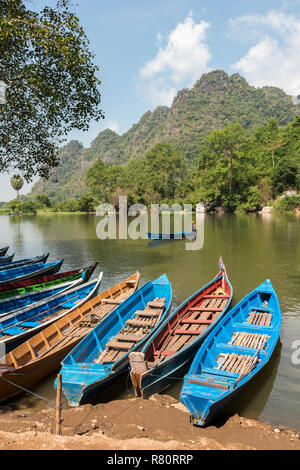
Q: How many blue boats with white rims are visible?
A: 2